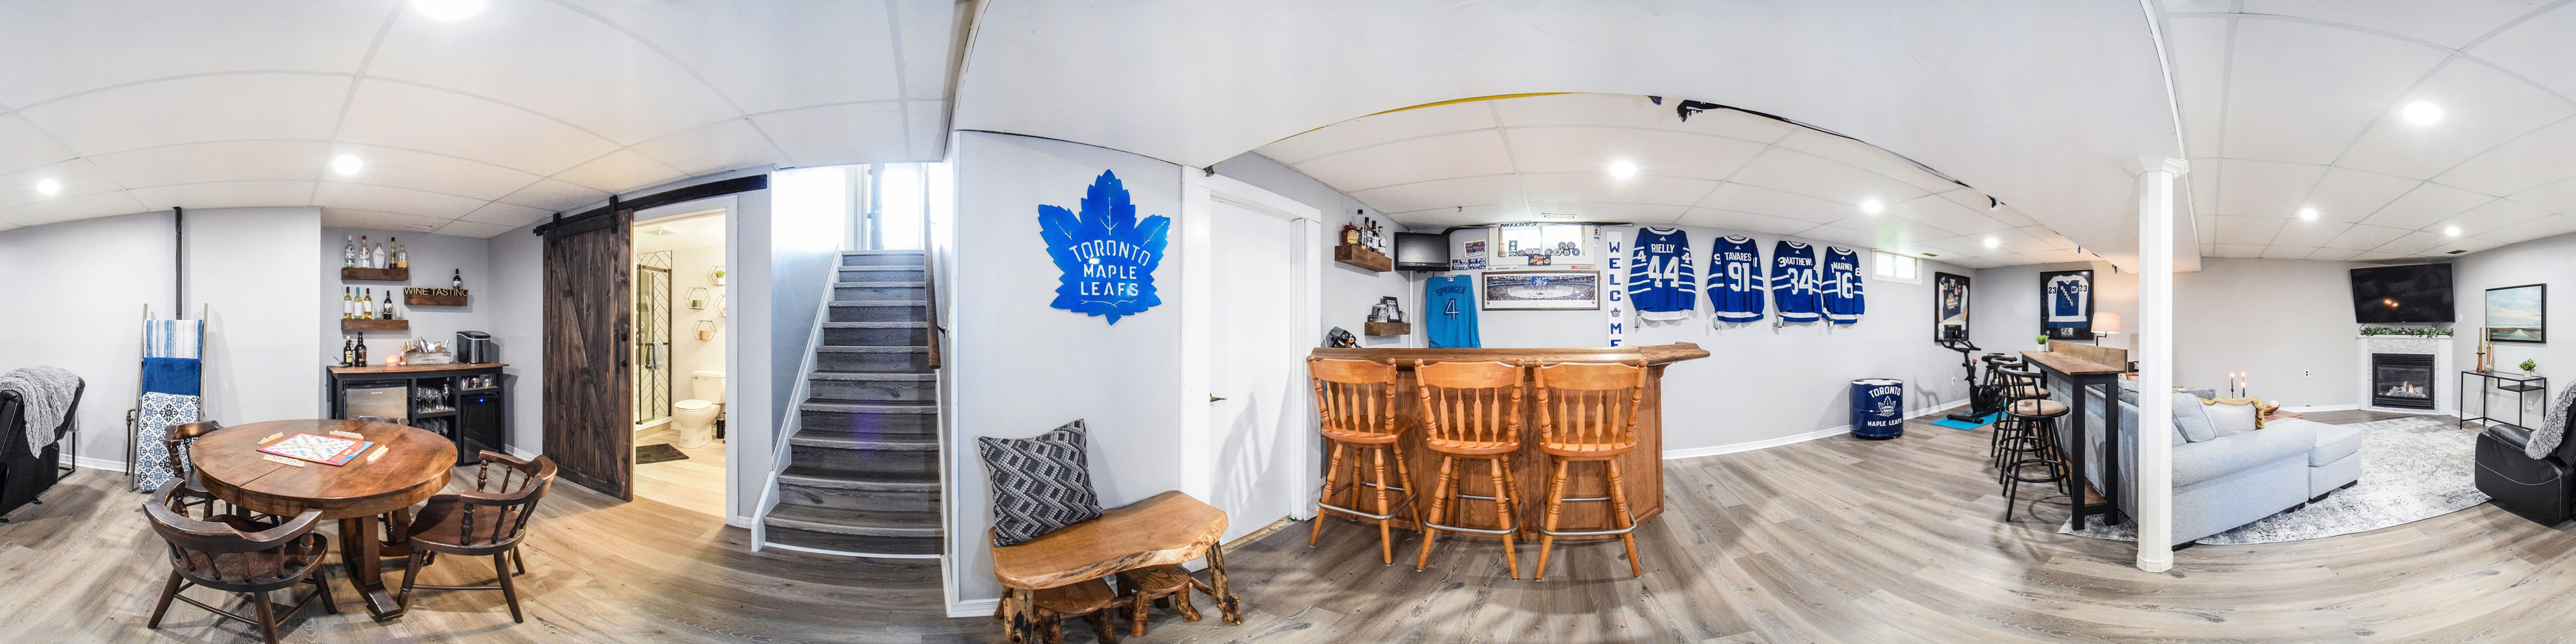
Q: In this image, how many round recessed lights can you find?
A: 9